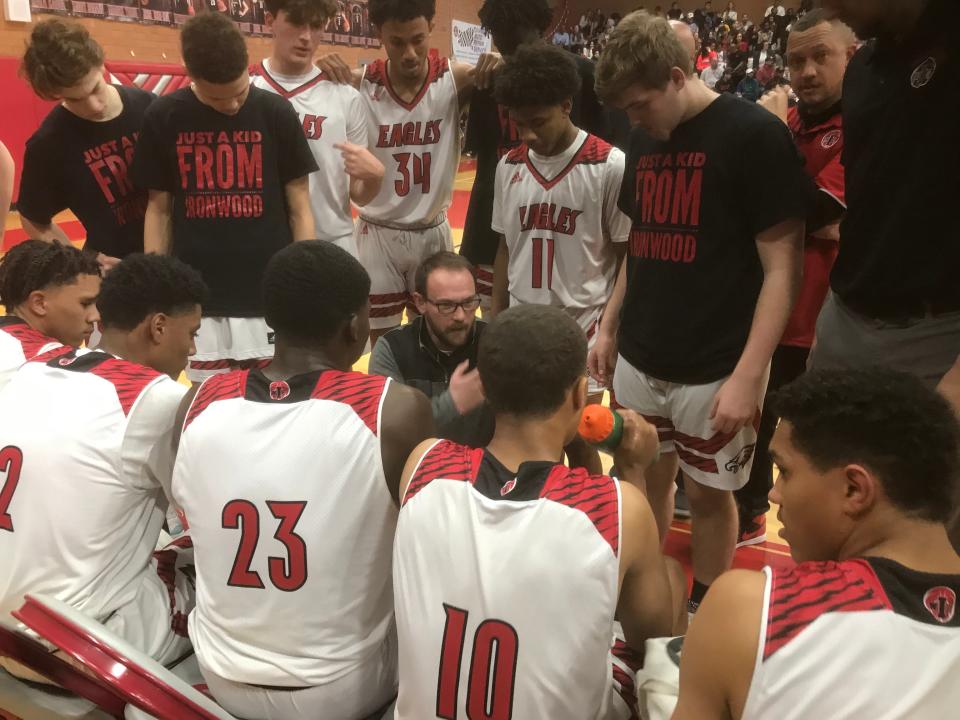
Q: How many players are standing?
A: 7